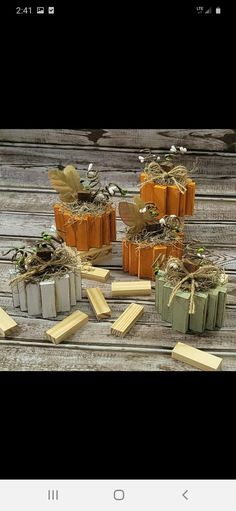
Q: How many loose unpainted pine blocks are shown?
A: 7